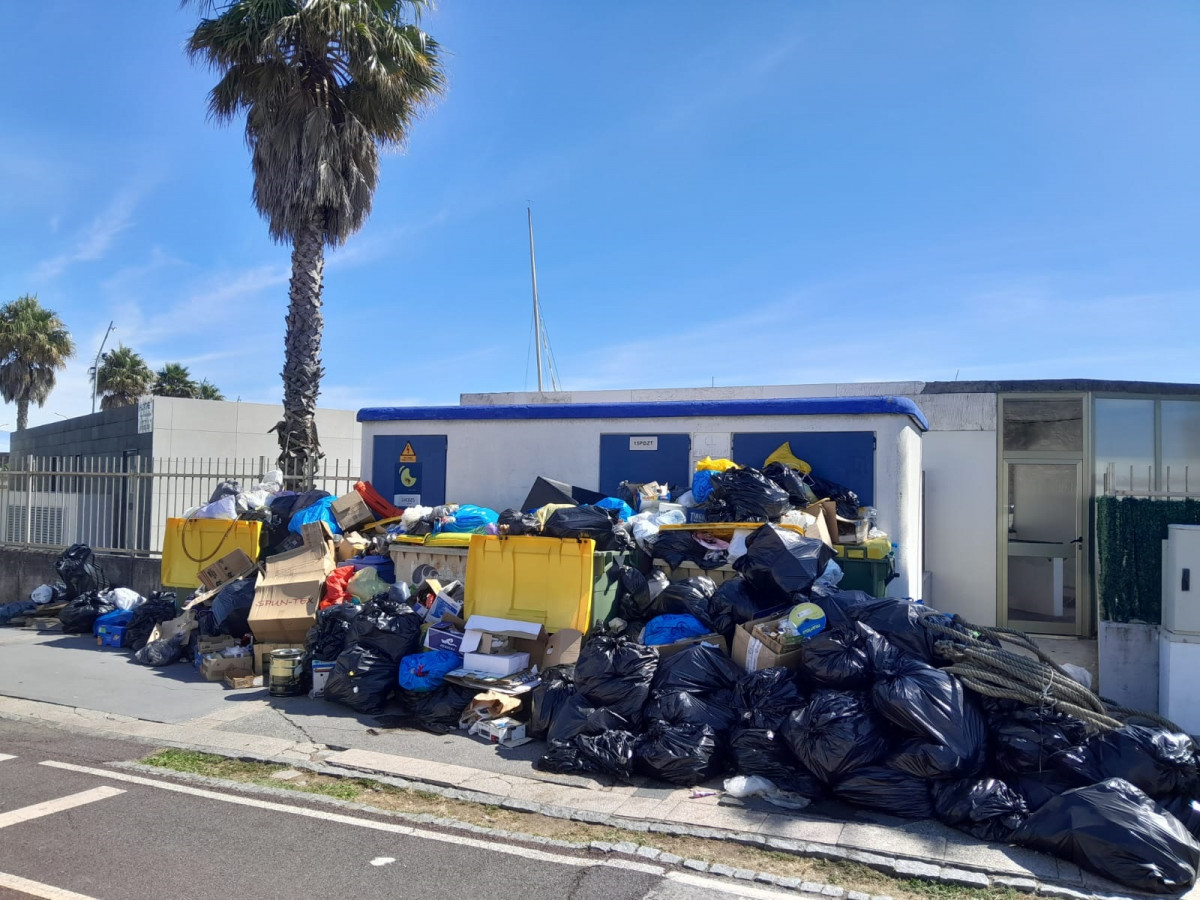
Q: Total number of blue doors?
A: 3